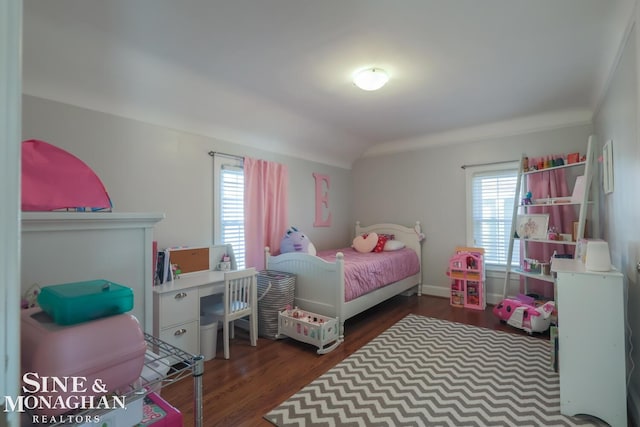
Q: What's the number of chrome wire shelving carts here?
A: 1